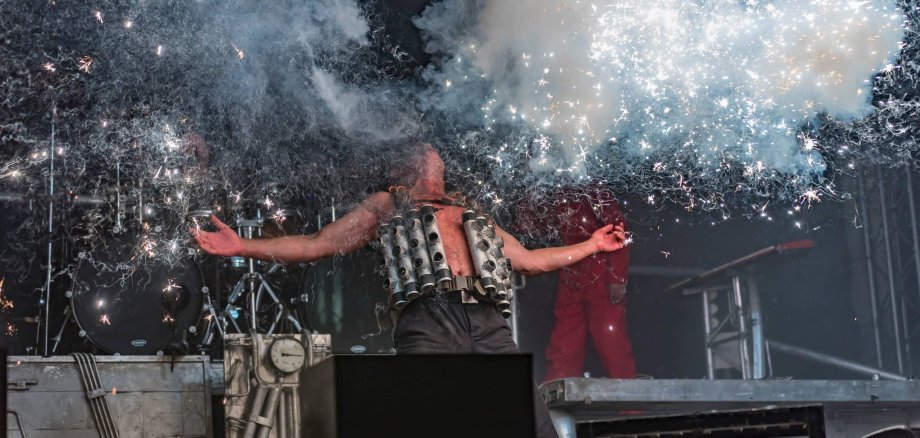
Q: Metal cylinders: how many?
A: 8